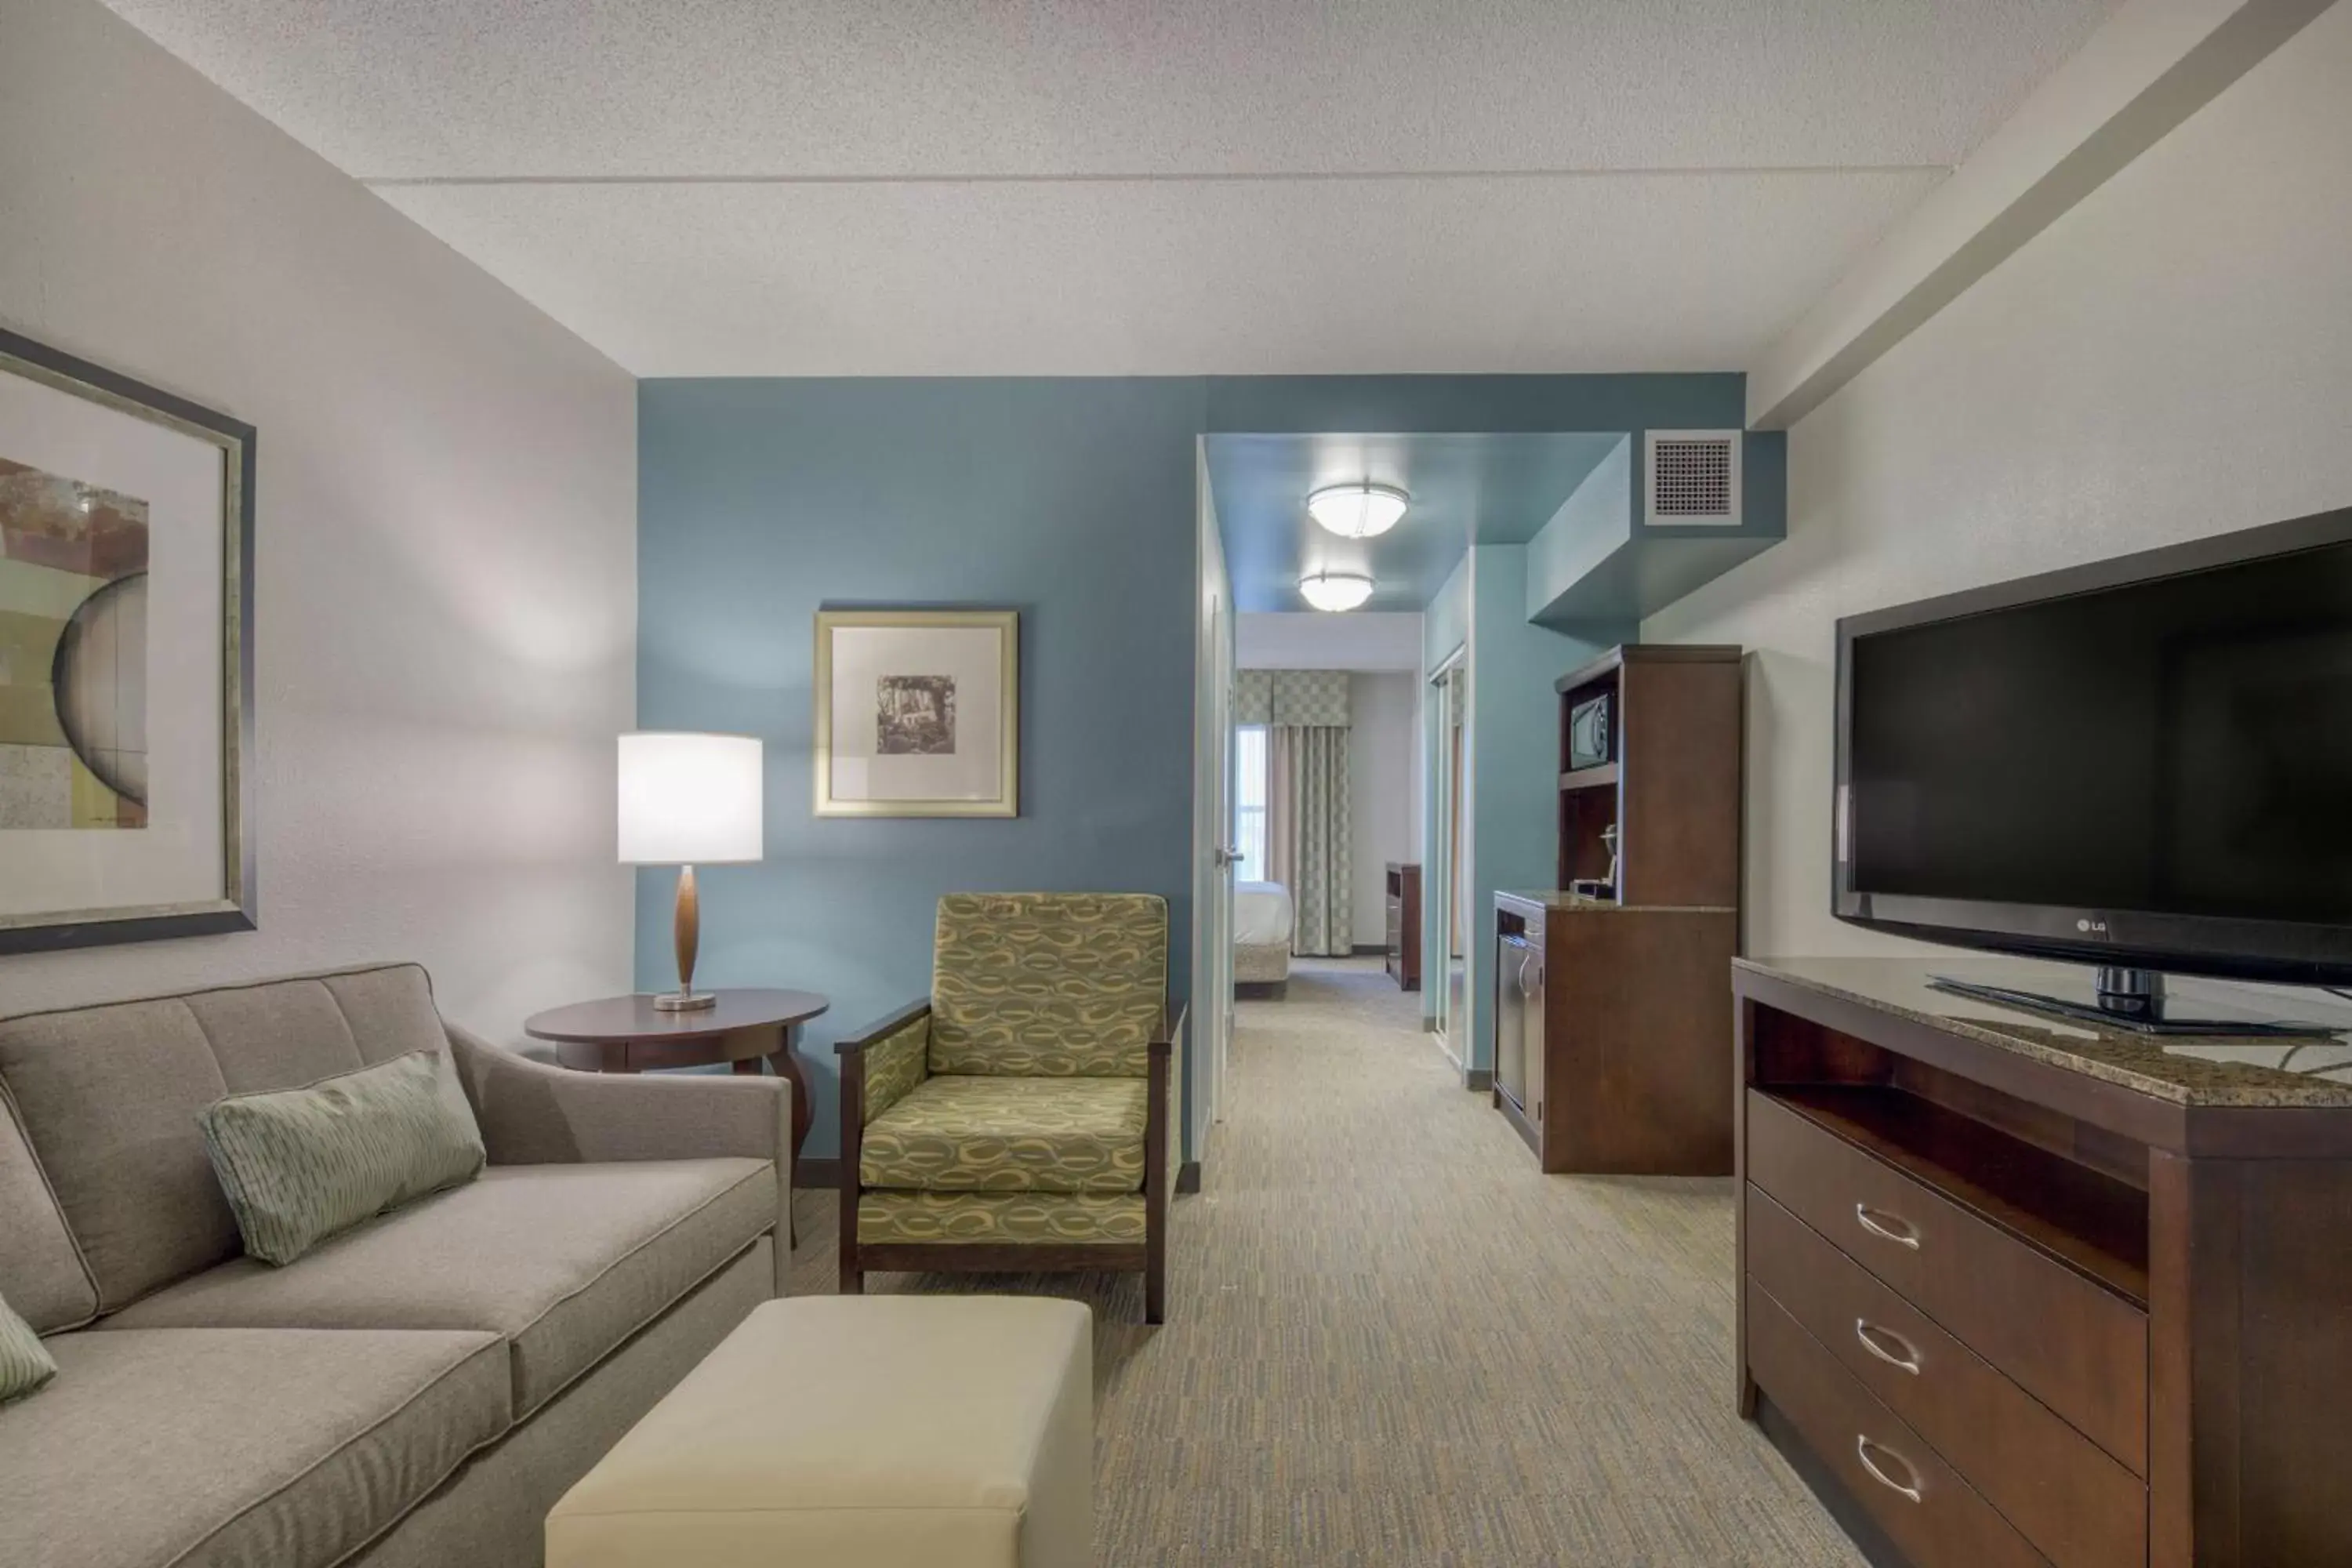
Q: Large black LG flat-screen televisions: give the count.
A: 1